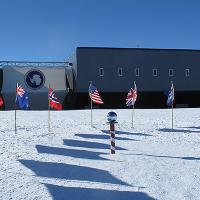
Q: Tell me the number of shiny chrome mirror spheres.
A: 1